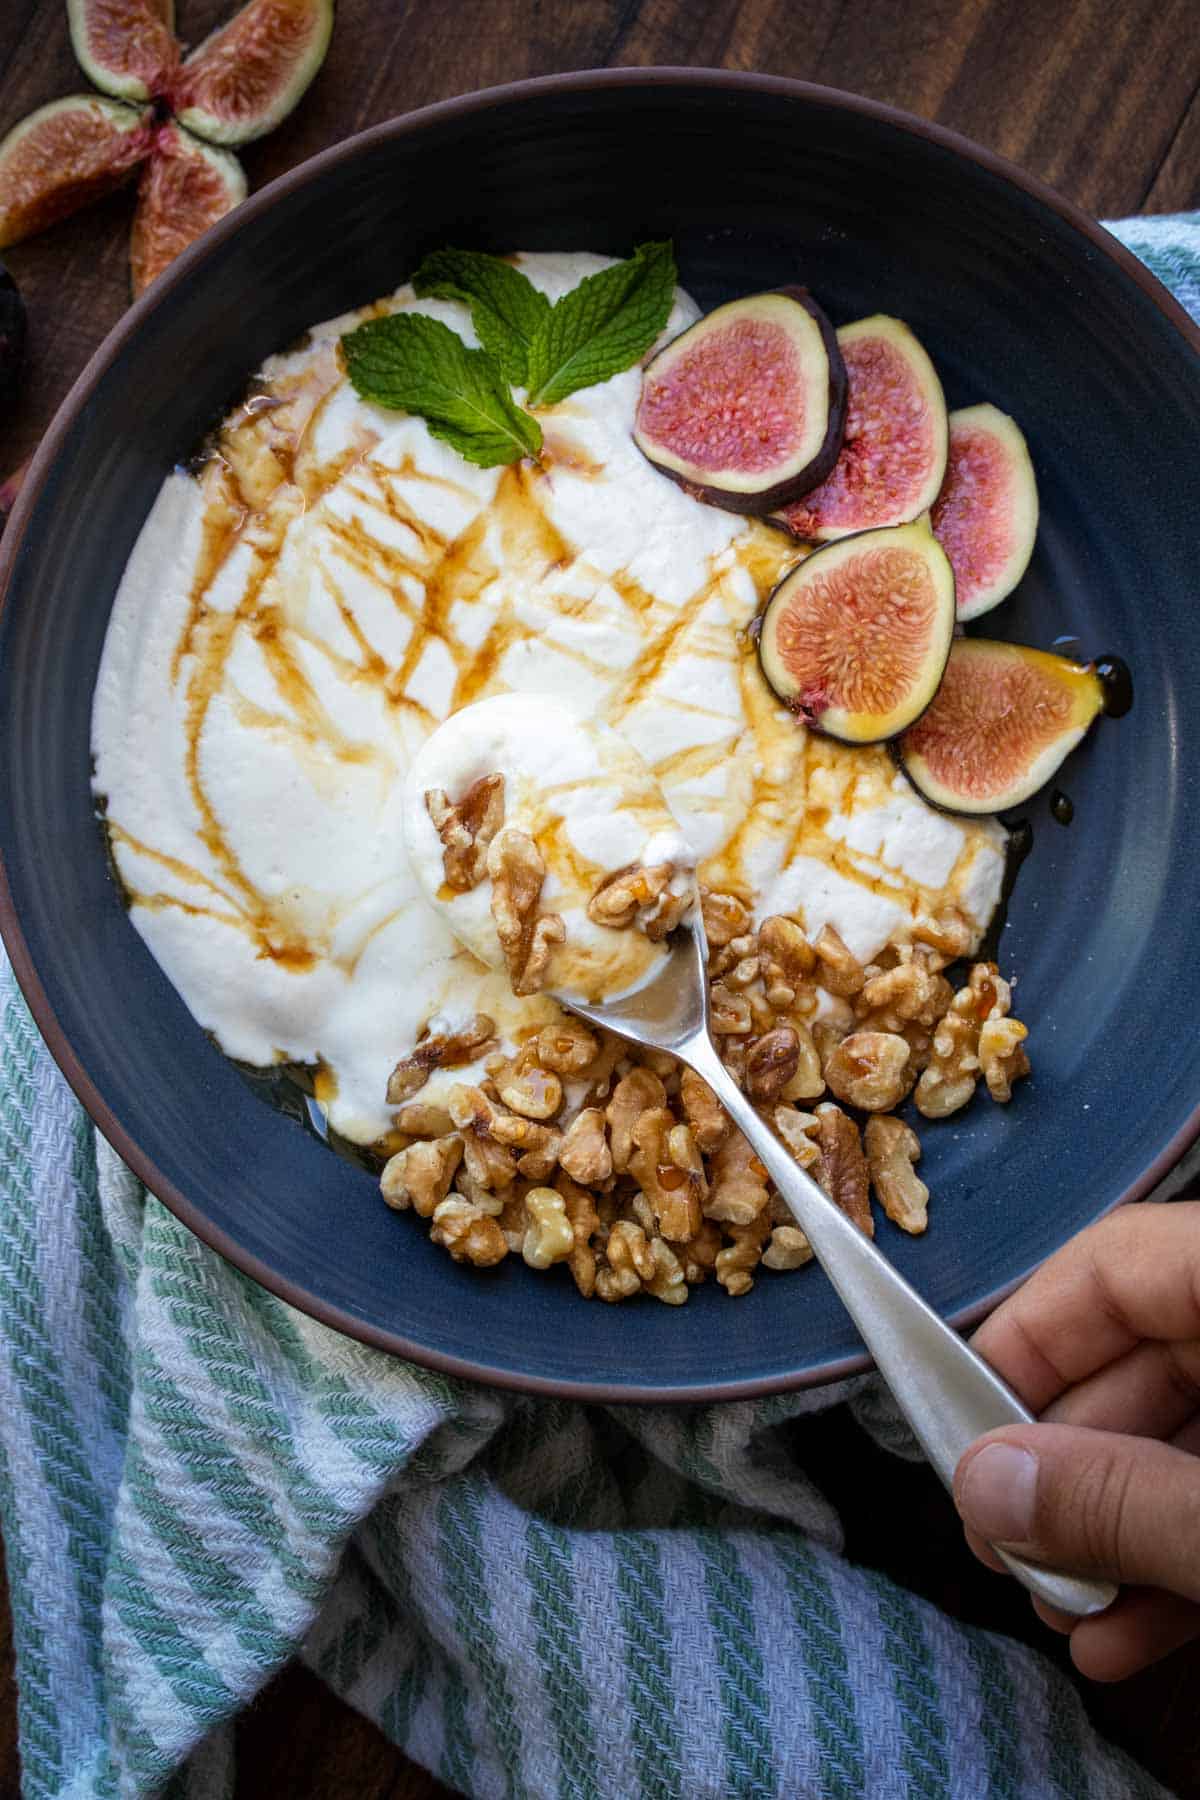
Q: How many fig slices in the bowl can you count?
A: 5